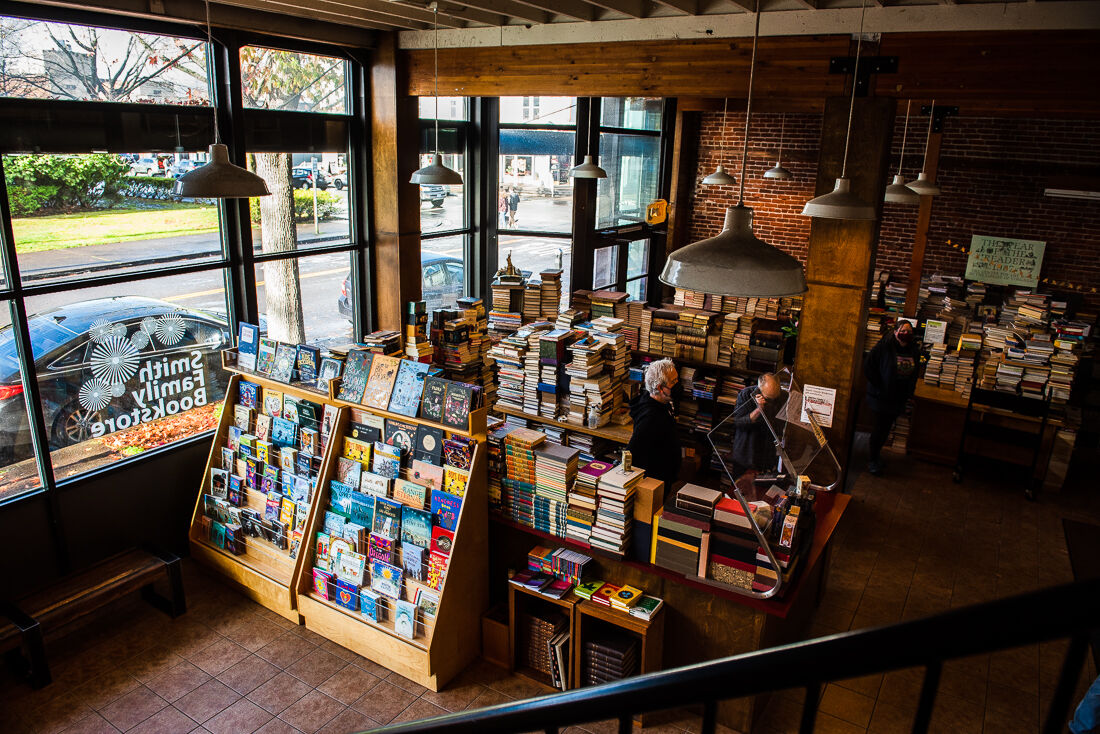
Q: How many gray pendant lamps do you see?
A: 9